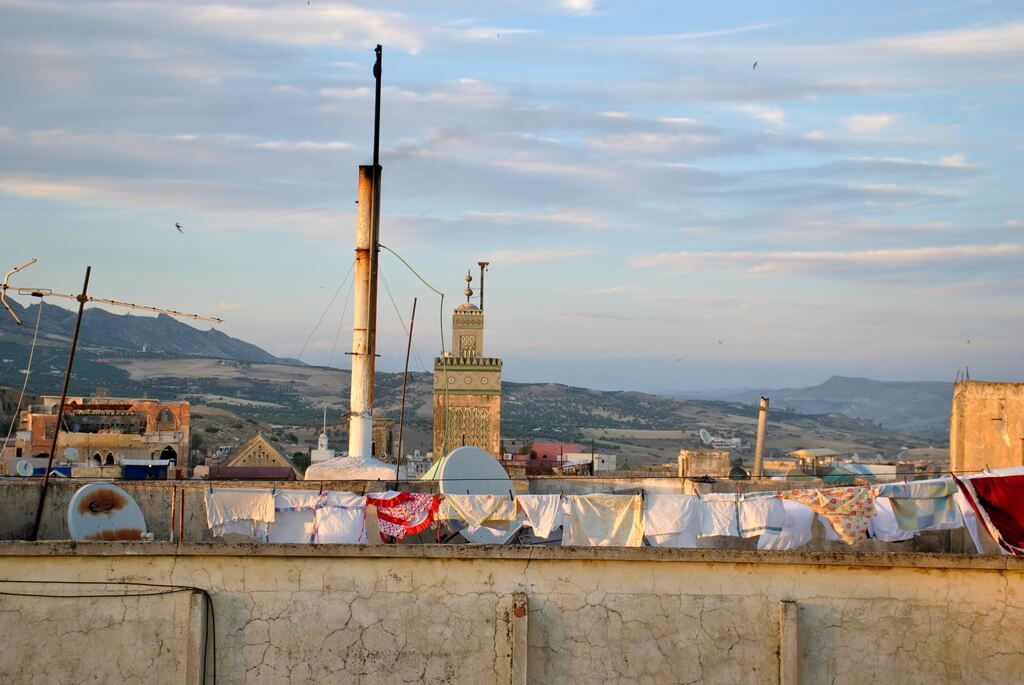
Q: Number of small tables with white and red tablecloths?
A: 0